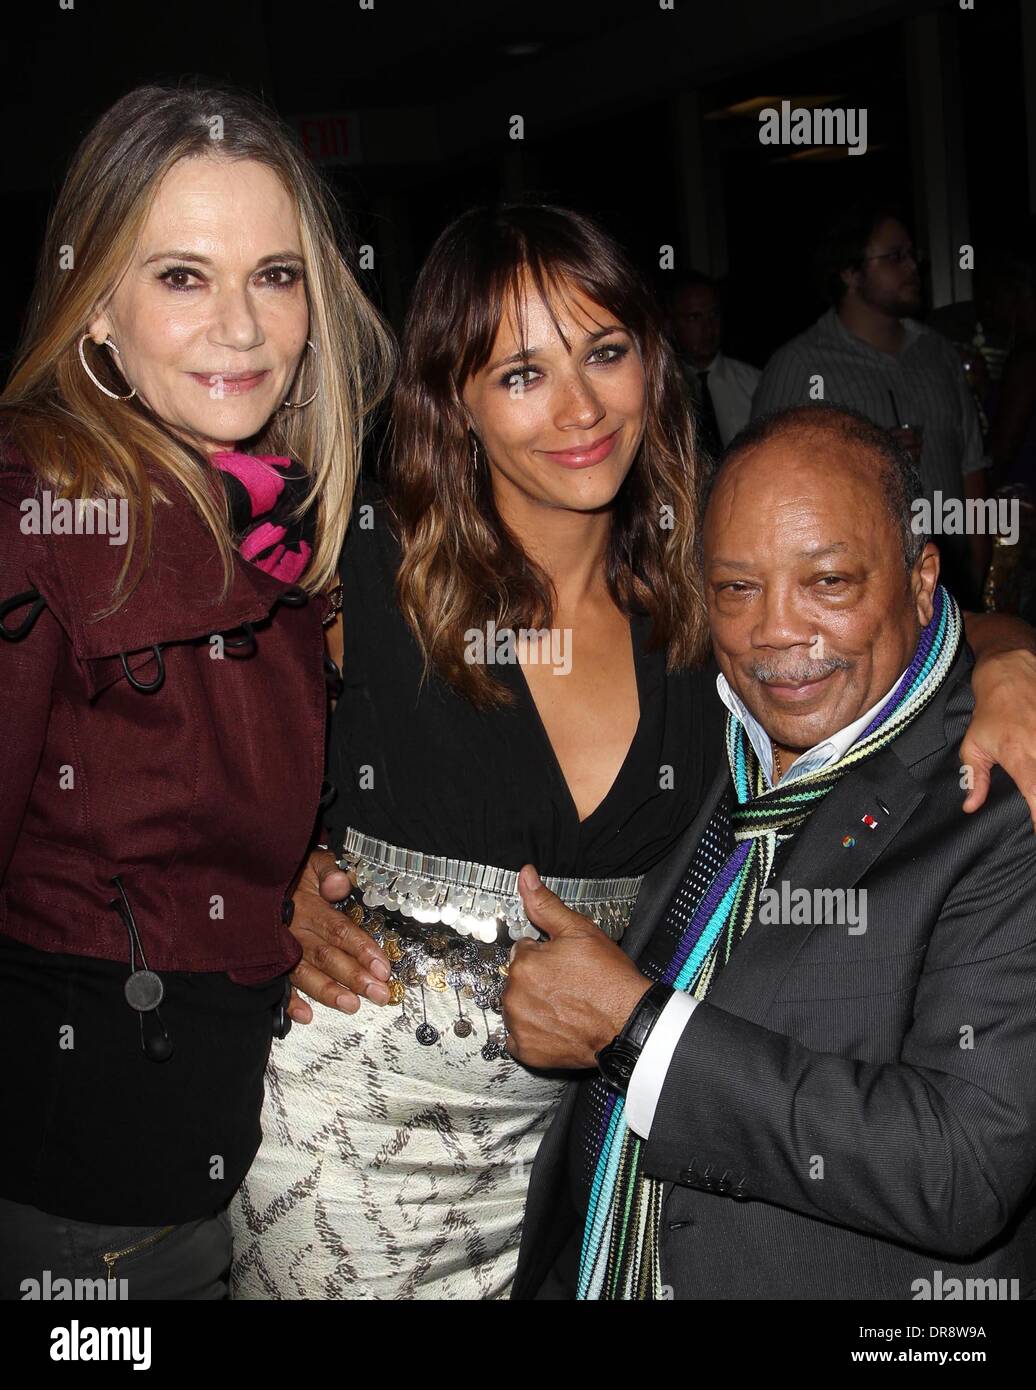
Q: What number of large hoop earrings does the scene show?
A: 2